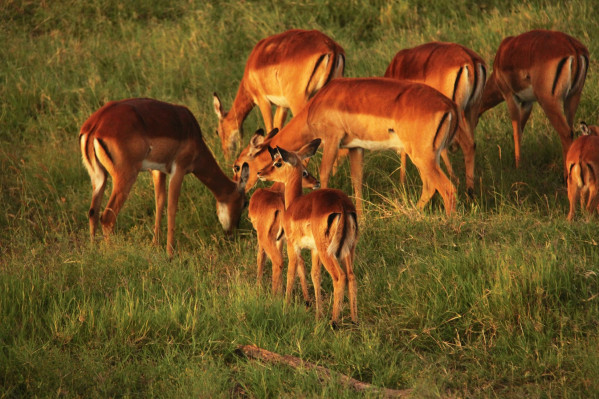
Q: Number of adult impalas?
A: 5